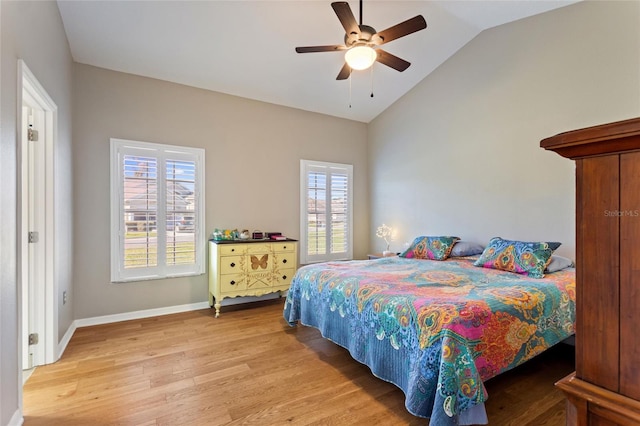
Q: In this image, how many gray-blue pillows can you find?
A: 2